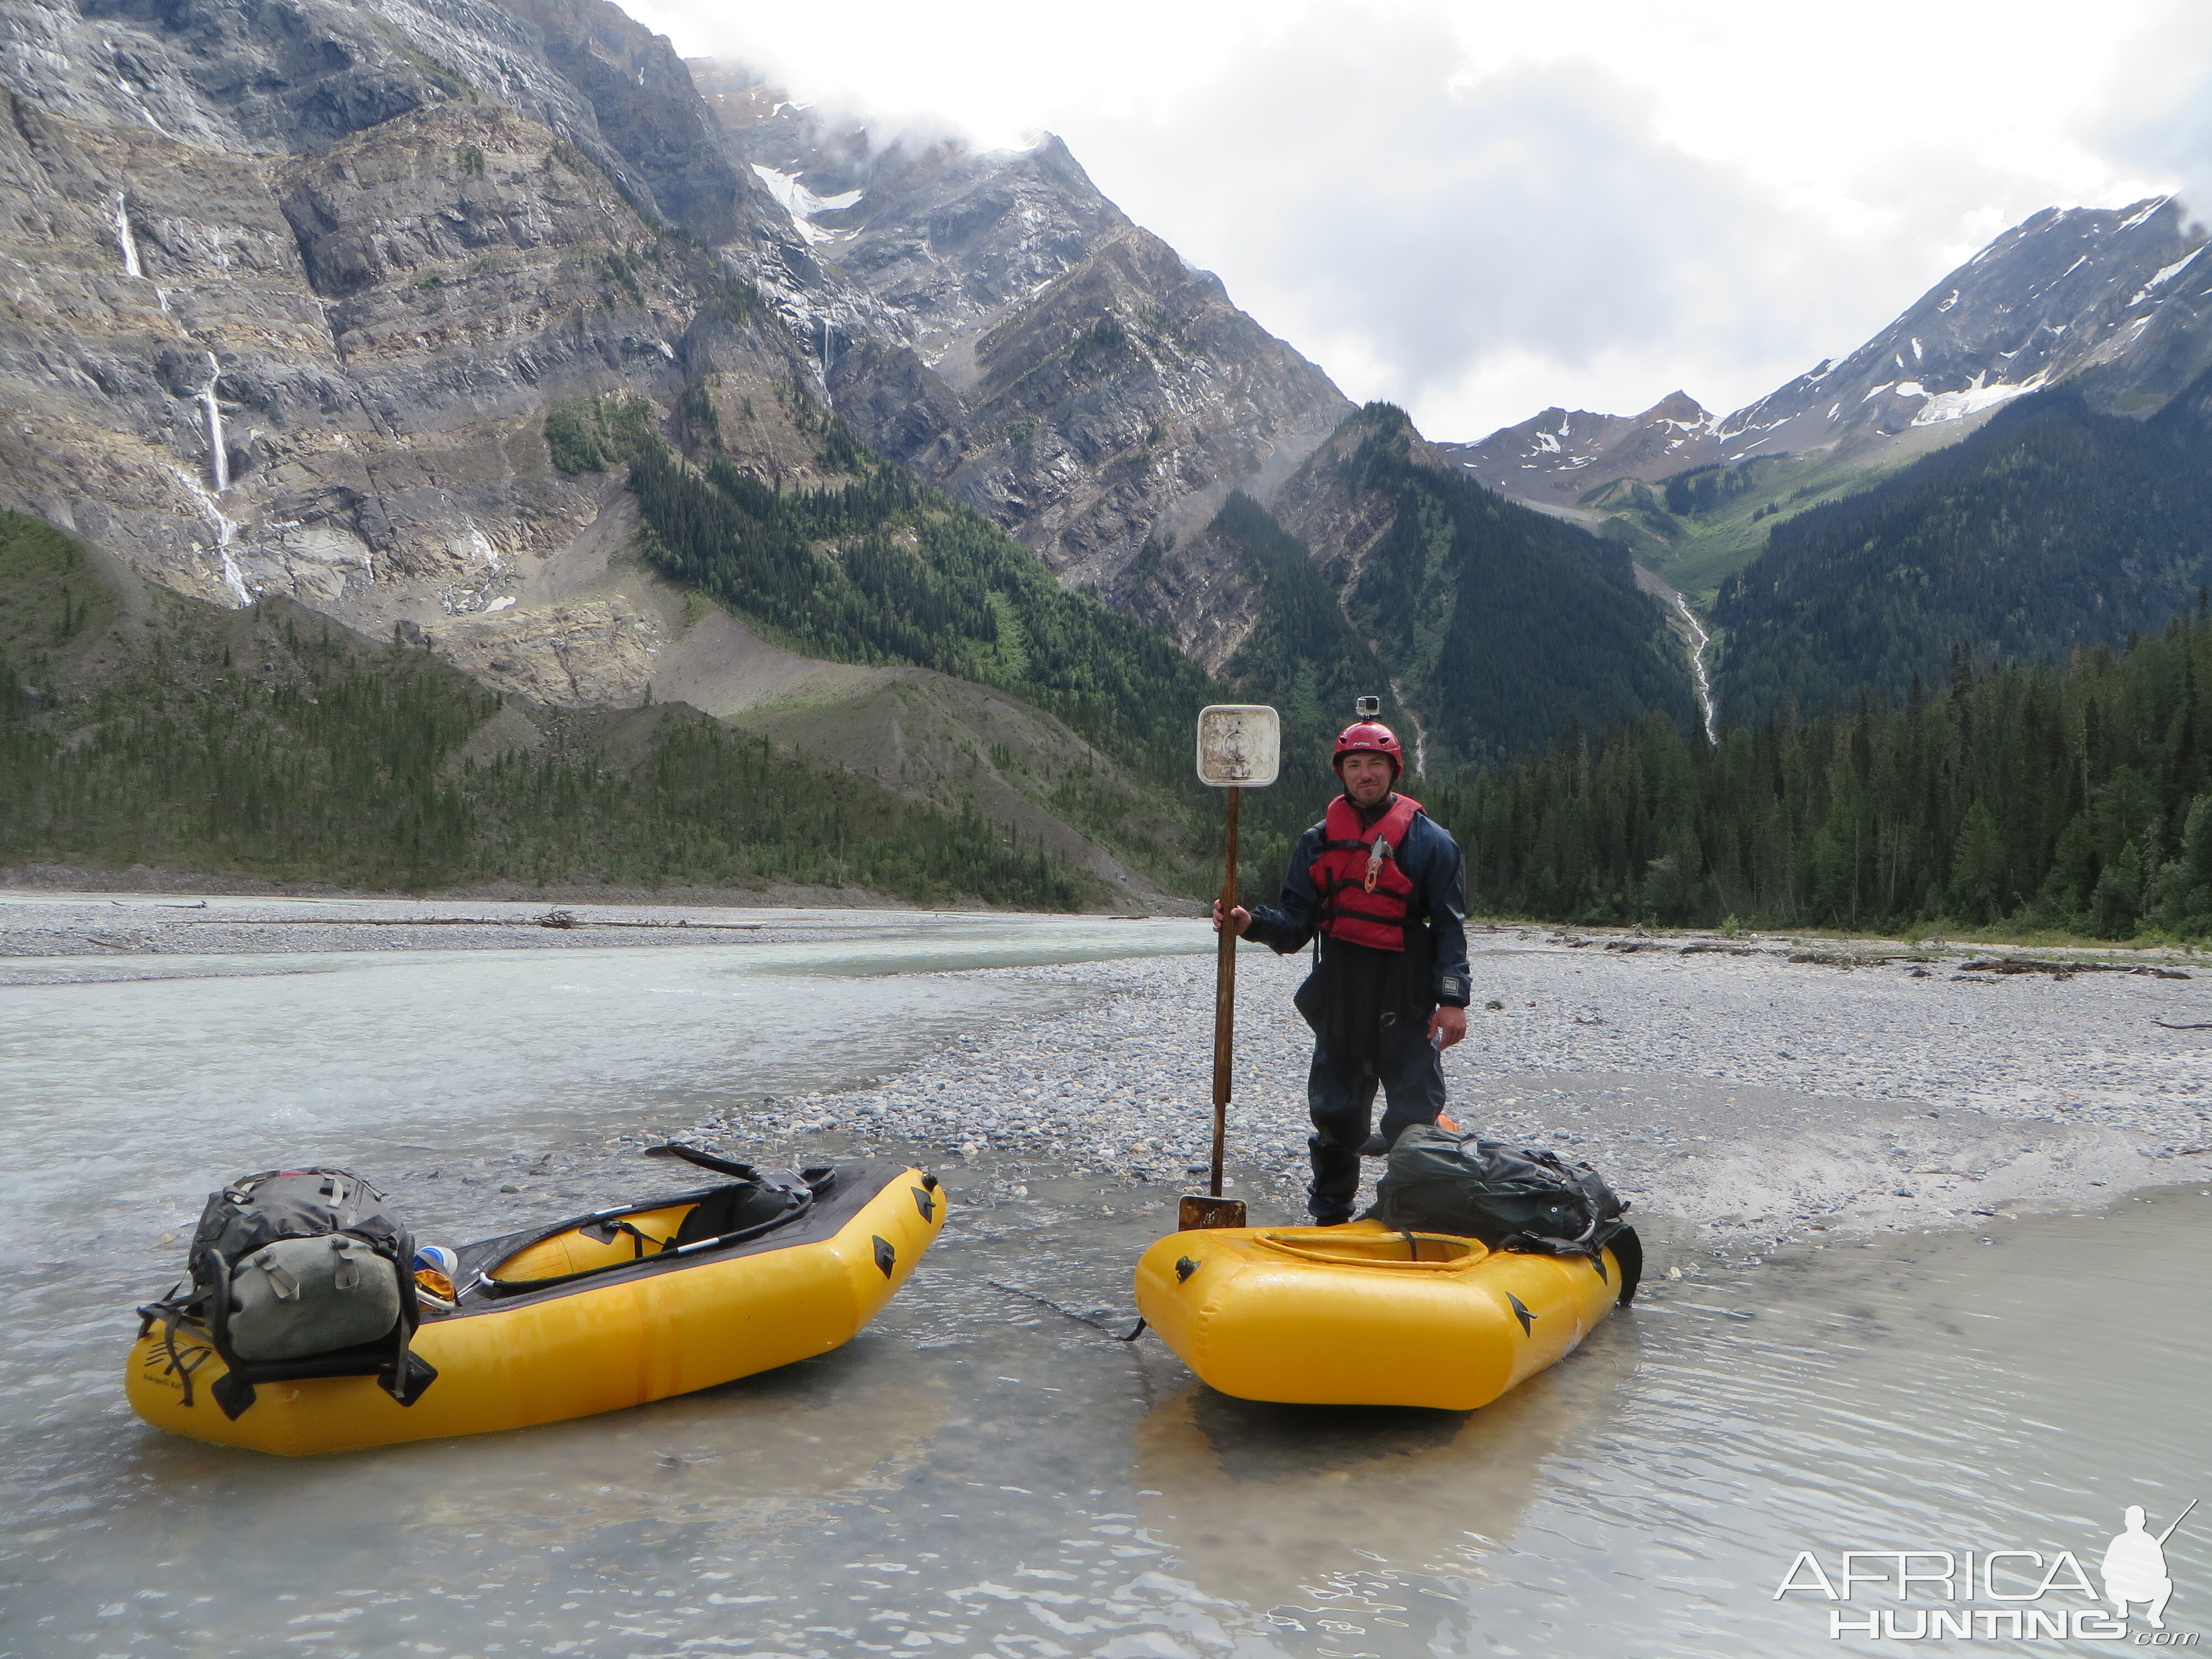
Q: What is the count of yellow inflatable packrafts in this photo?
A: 2